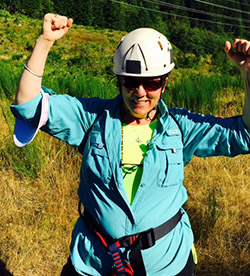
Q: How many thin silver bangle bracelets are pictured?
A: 1